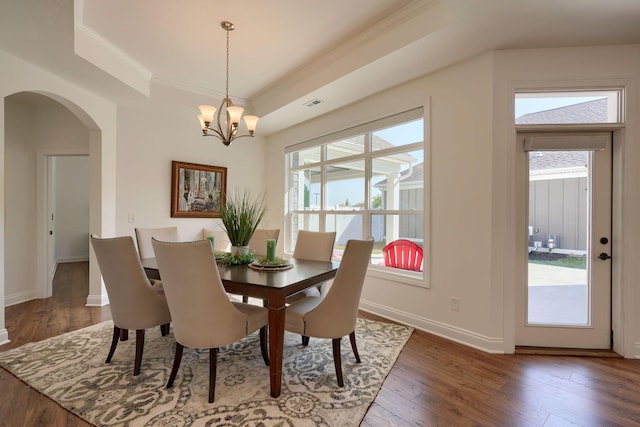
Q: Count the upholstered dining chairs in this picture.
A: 7